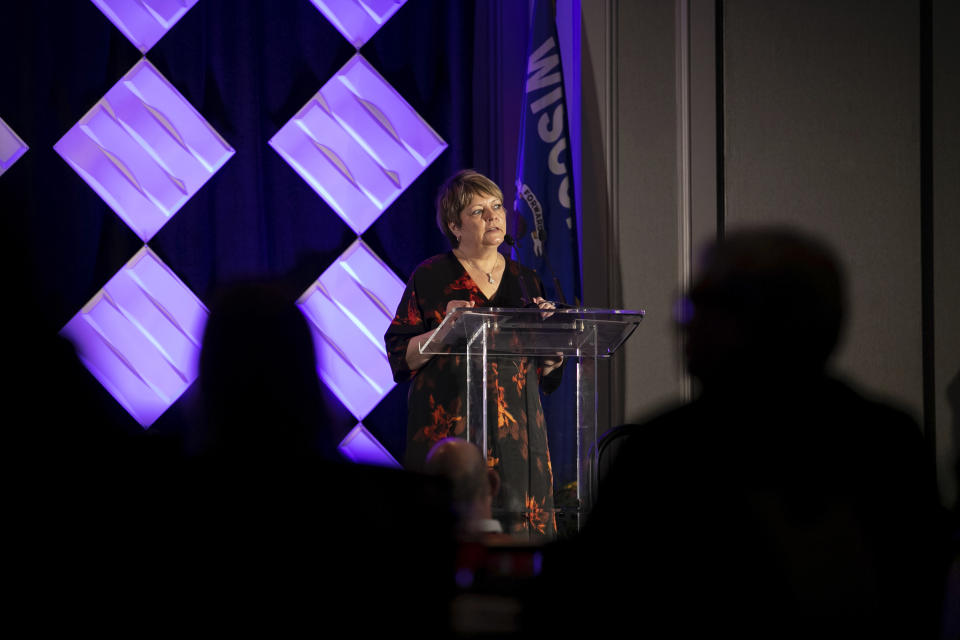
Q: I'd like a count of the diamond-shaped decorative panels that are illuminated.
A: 8